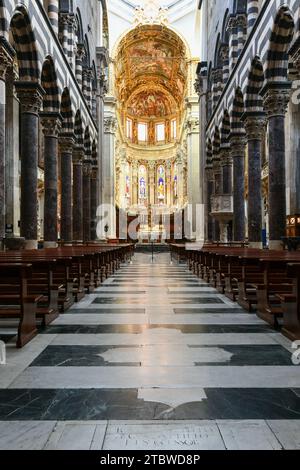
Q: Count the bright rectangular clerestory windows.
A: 4